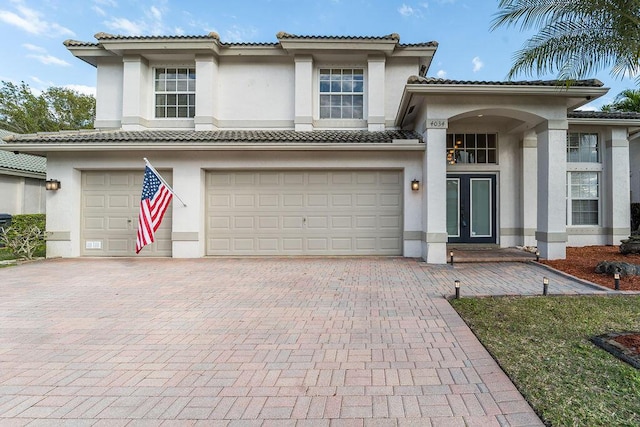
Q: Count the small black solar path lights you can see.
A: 5